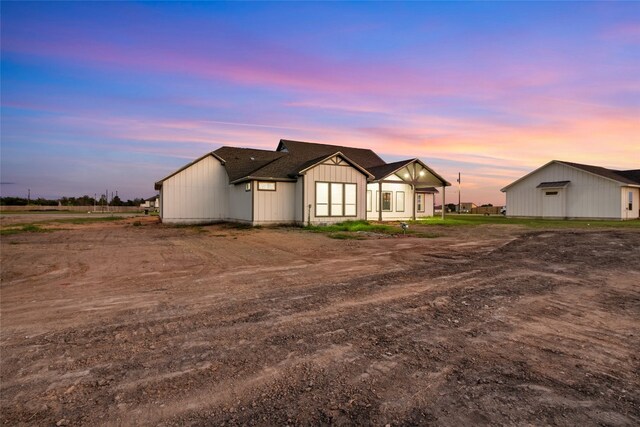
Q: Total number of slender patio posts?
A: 3